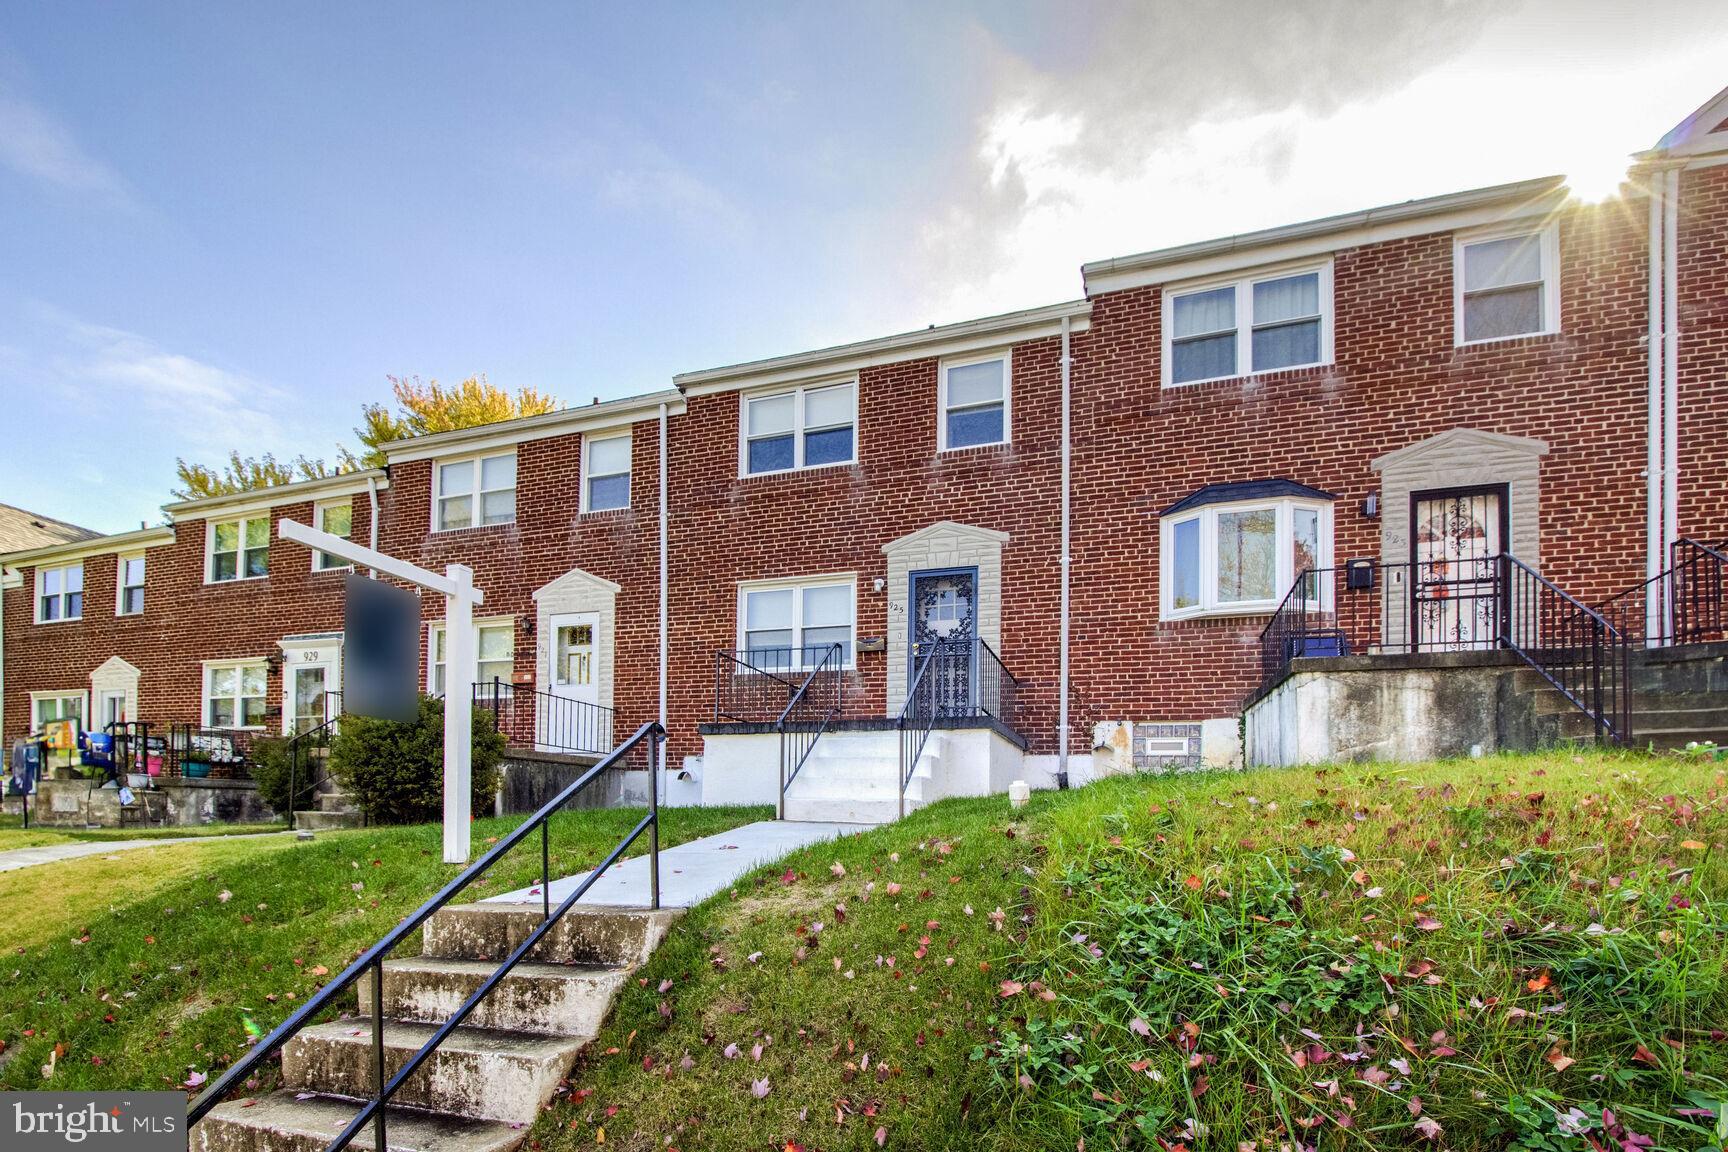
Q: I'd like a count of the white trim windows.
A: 15